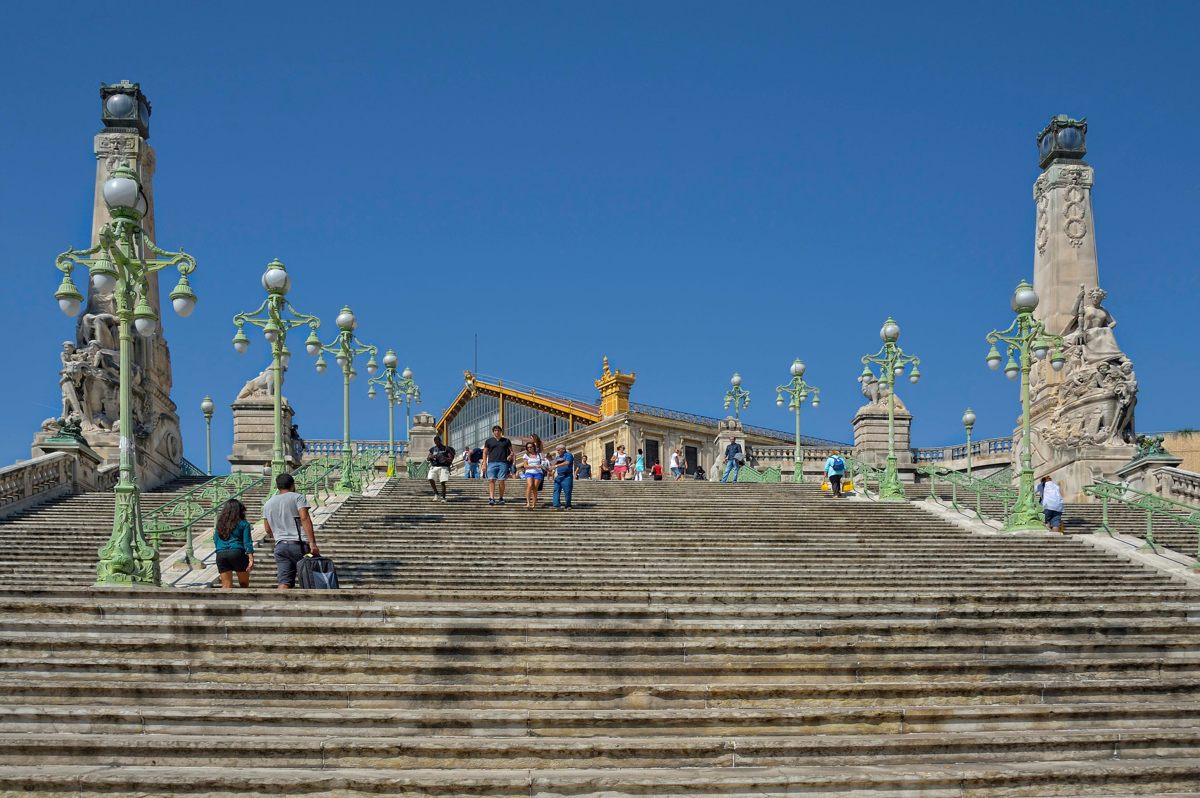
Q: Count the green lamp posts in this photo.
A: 11